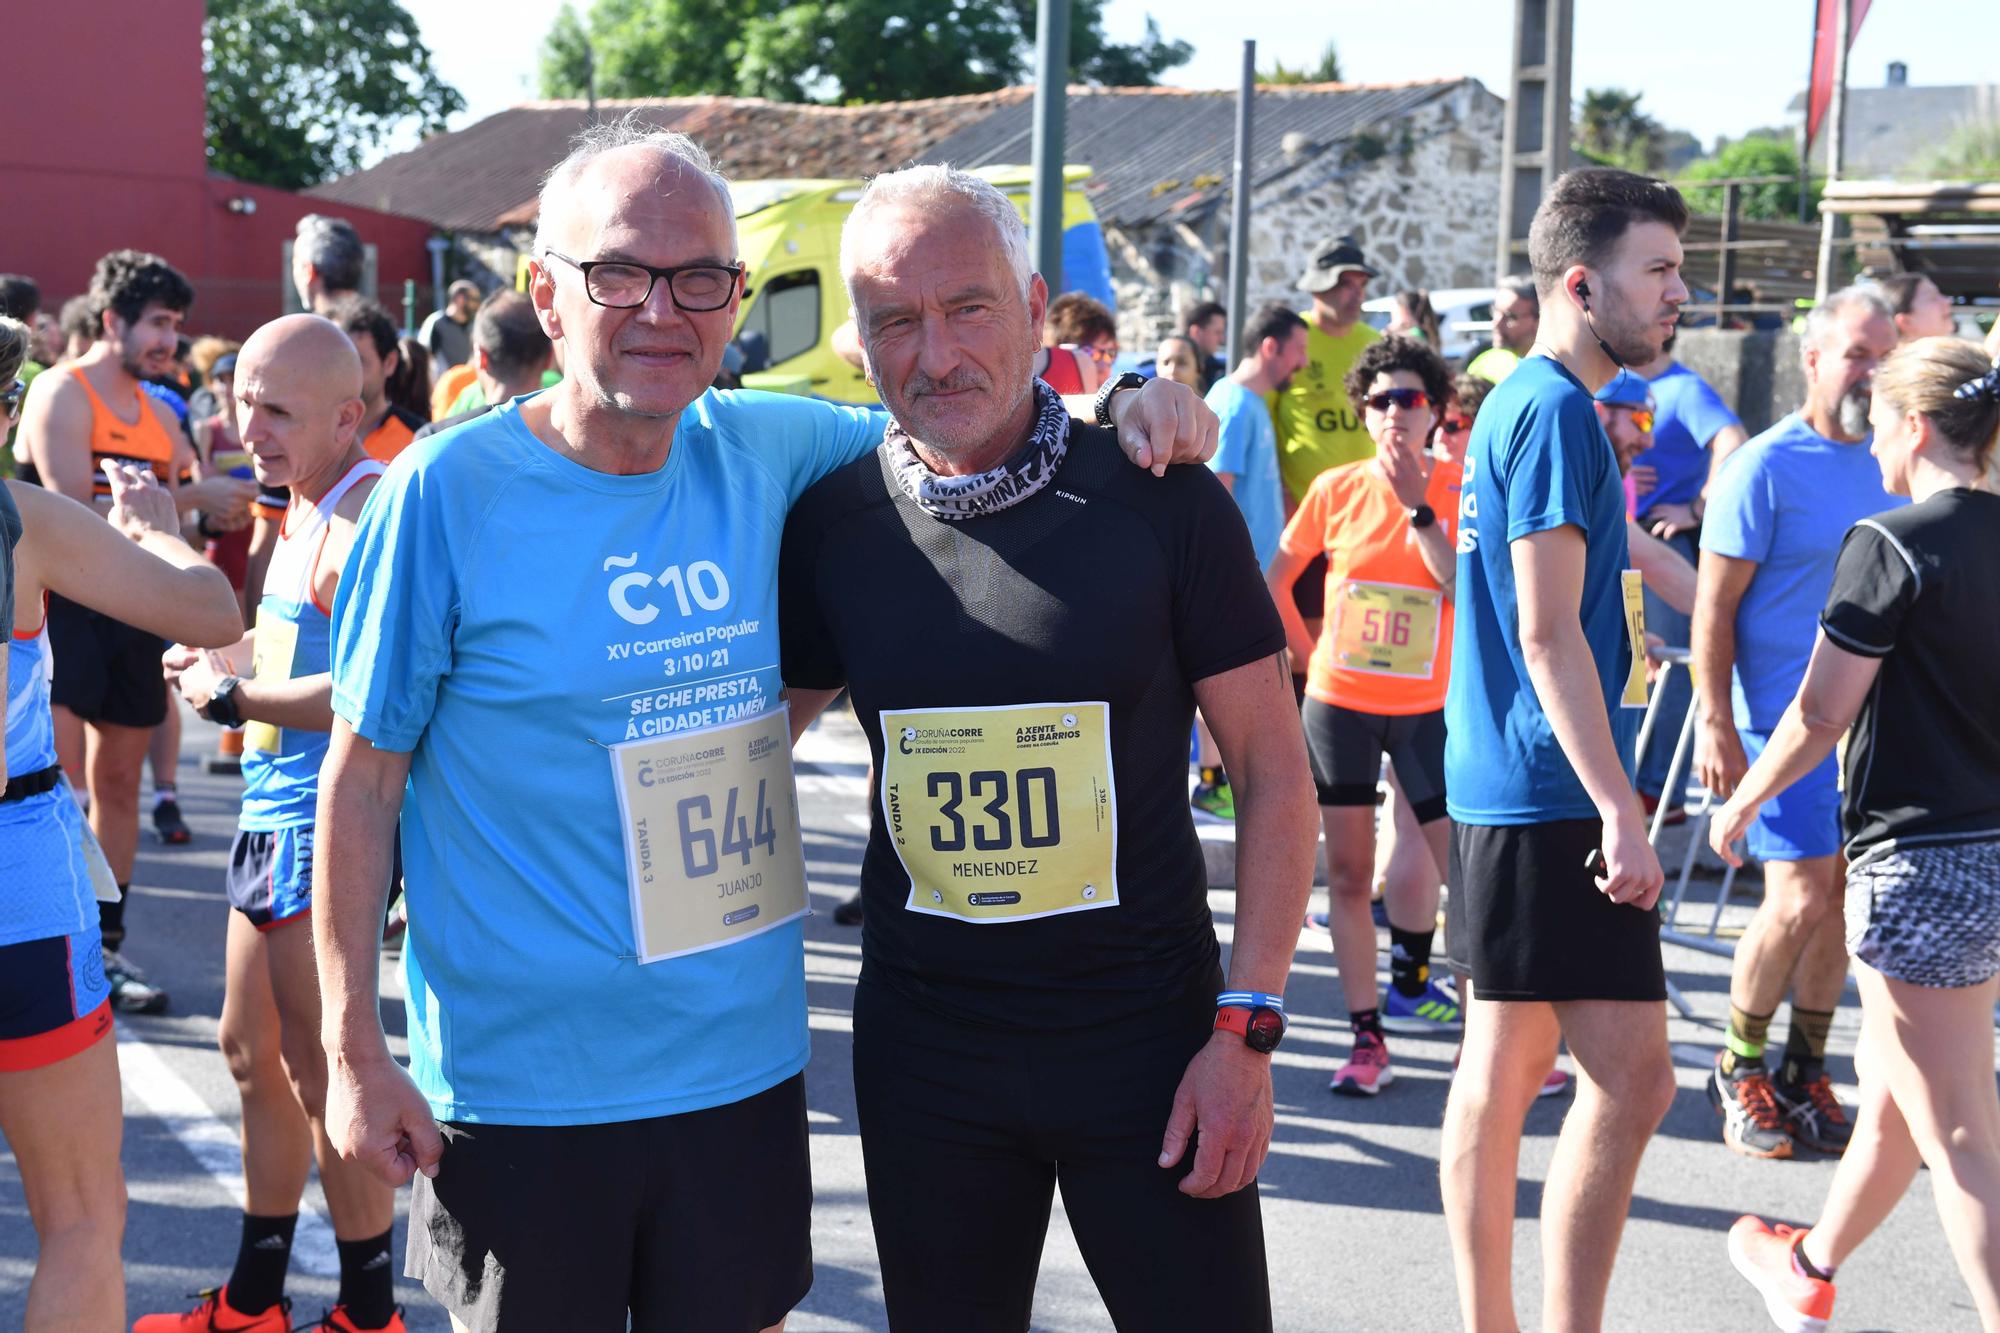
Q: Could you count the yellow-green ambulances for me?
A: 1